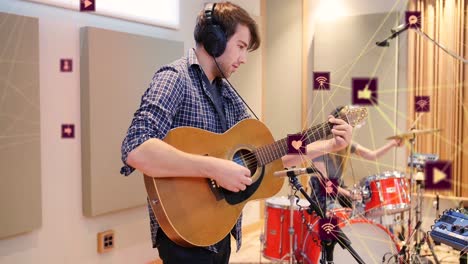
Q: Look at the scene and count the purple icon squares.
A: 11